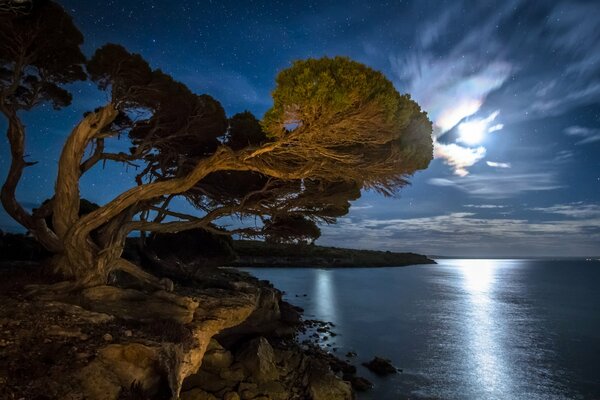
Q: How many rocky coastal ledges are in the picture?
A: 1